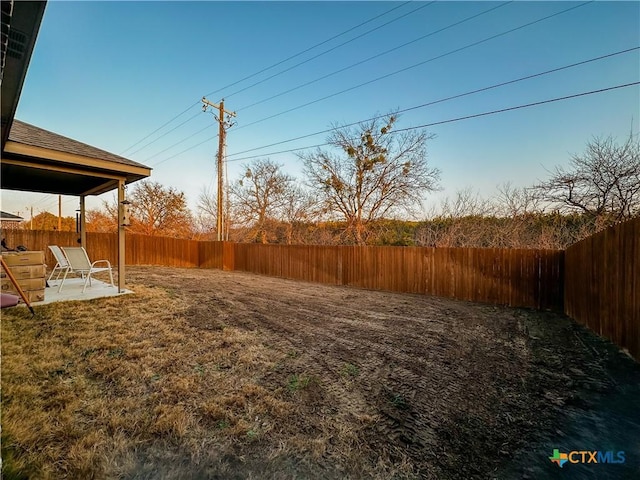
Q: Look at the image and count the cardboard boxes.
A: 4